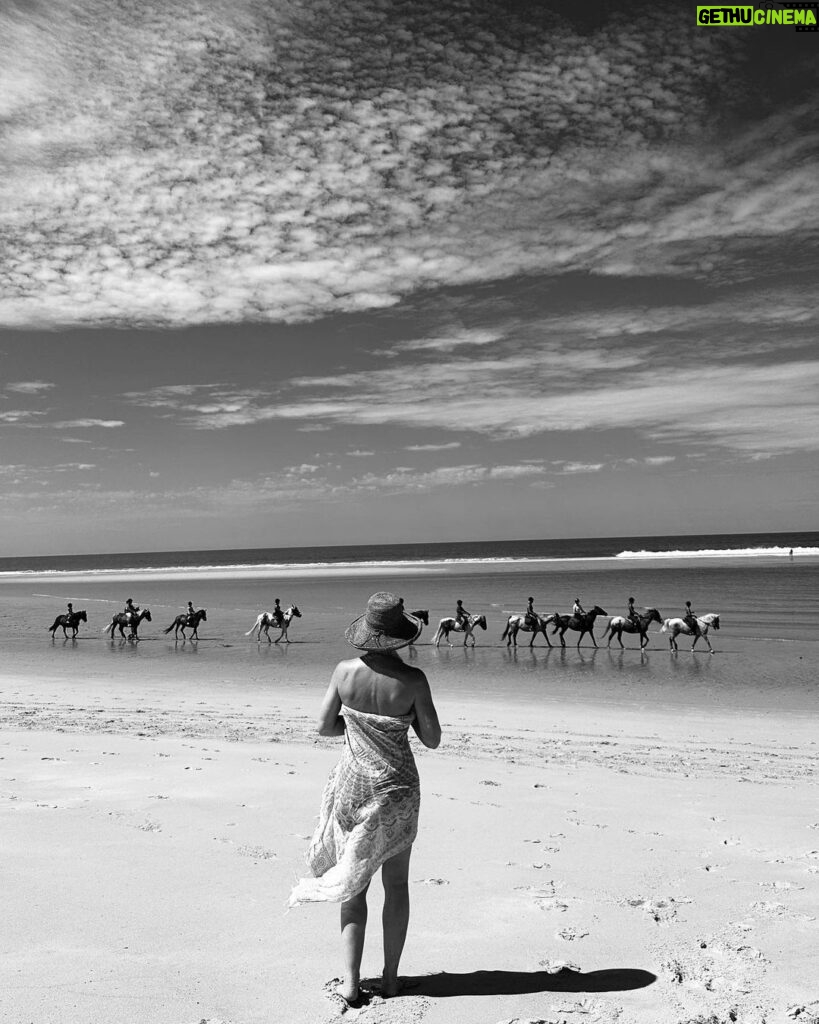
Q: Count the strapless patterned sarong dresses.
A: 1